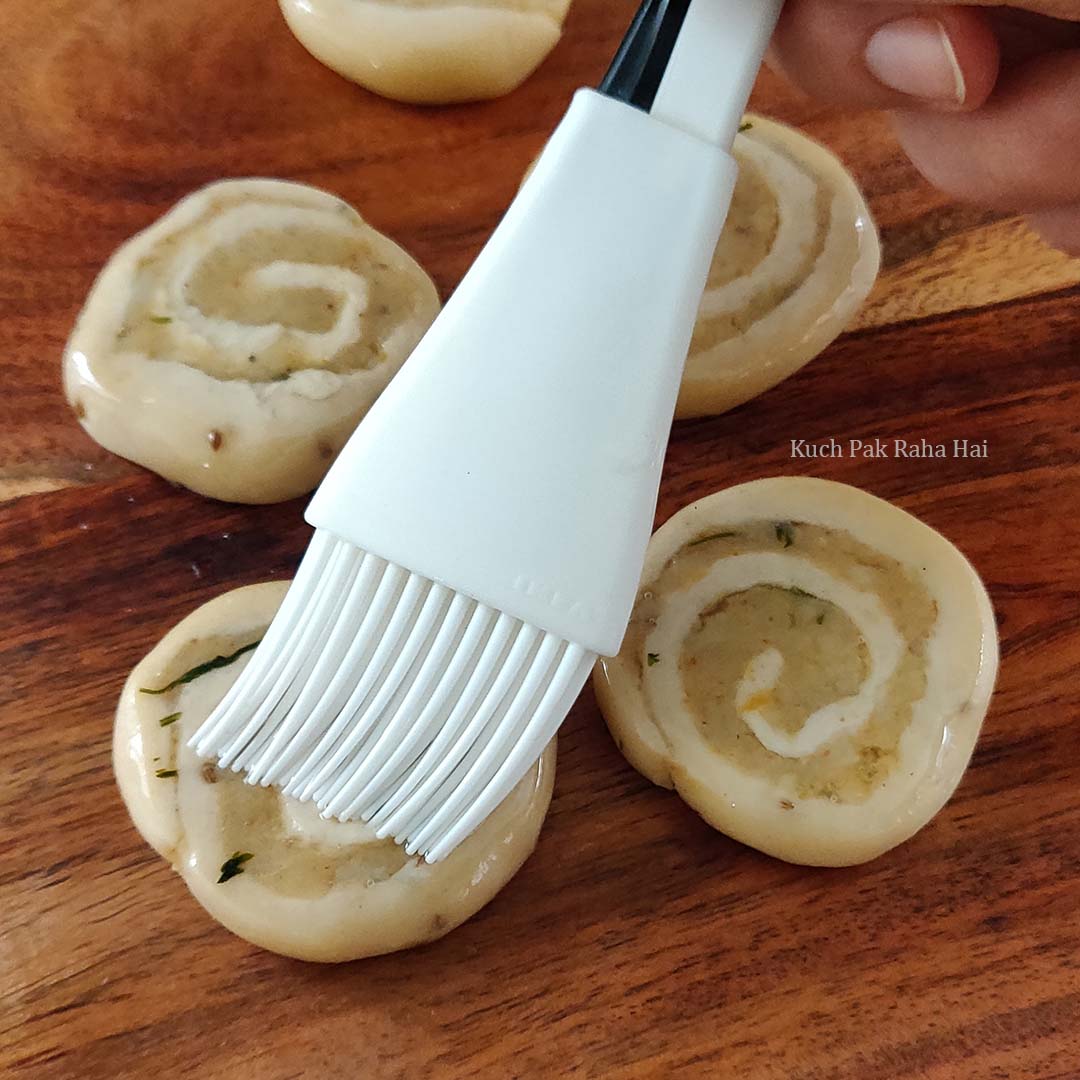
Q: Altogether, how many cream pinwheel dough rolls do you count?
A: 5